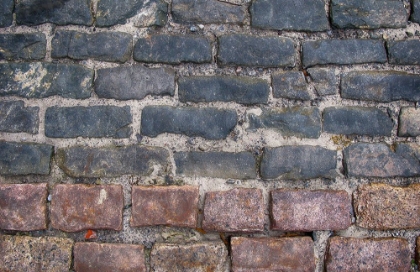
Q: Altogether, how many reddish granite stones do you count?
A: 11